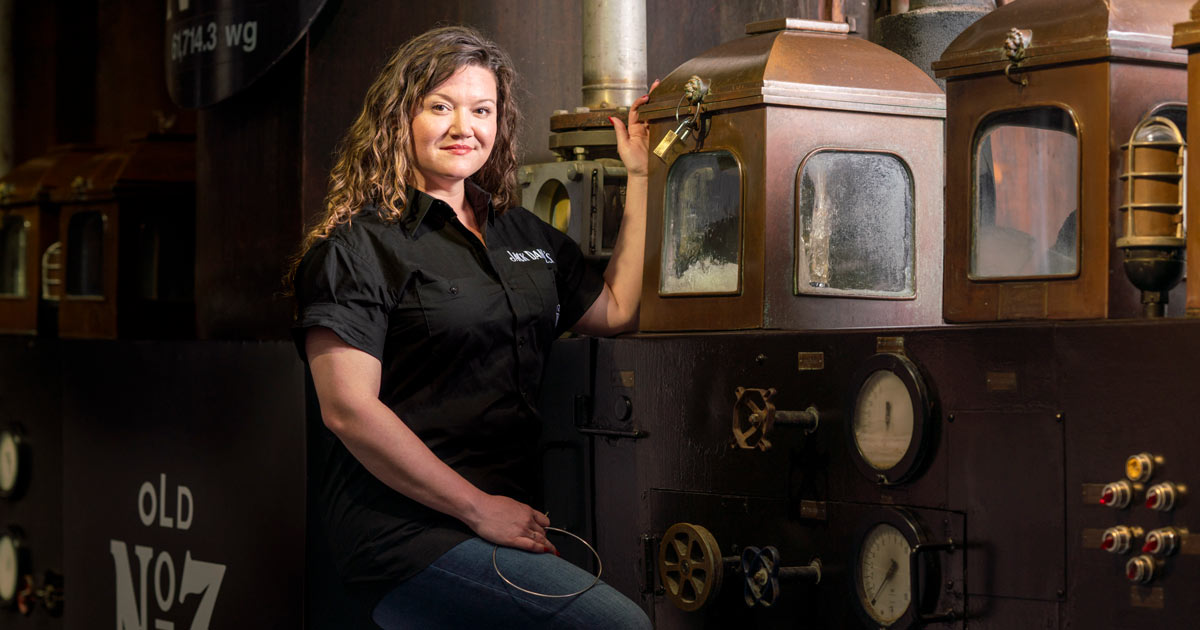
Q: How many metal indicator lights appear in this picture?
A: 6